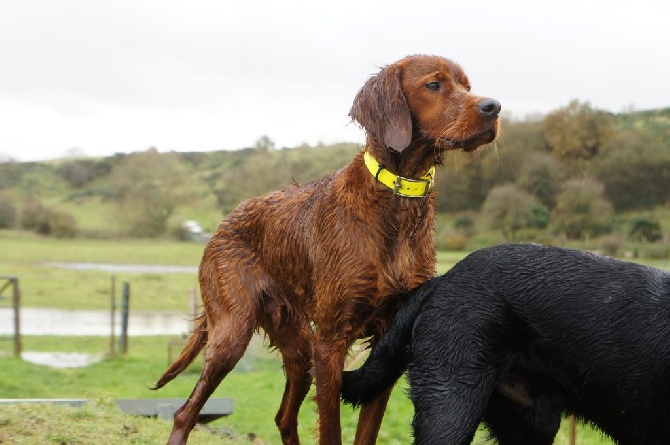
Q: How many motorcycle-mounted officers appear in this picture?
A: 0